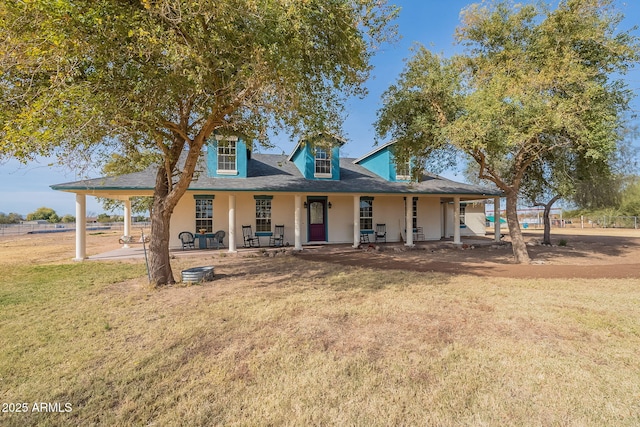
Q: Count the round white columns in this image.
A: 8